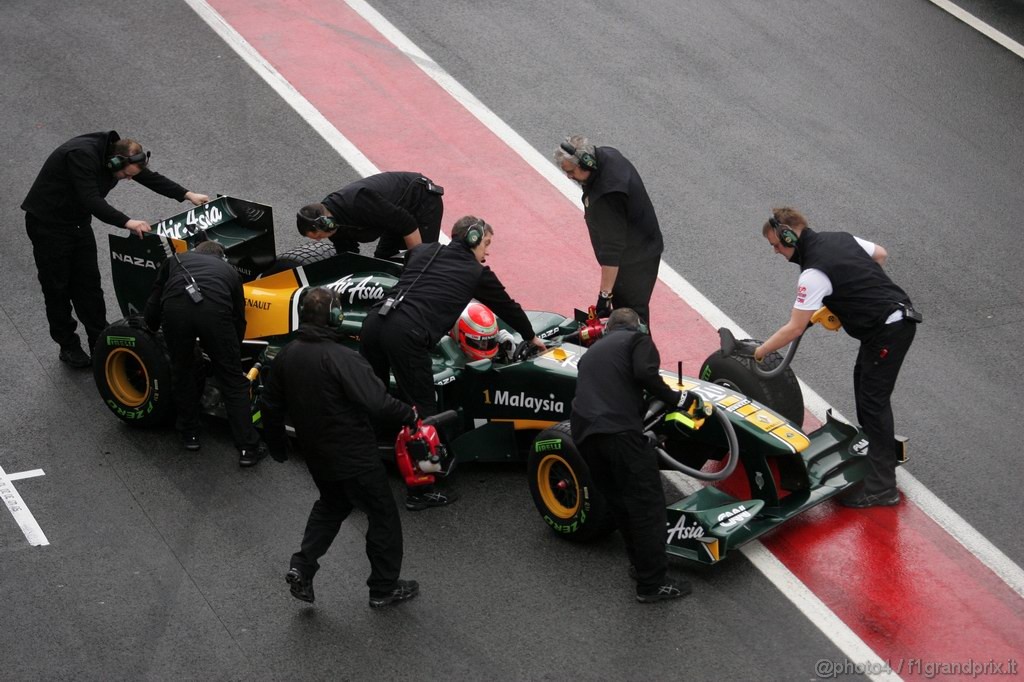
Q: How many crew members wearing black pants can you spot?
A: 8